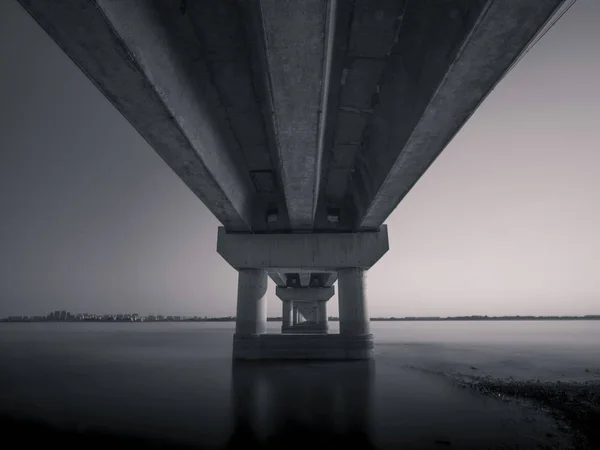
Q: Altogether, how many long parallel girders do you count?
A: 3